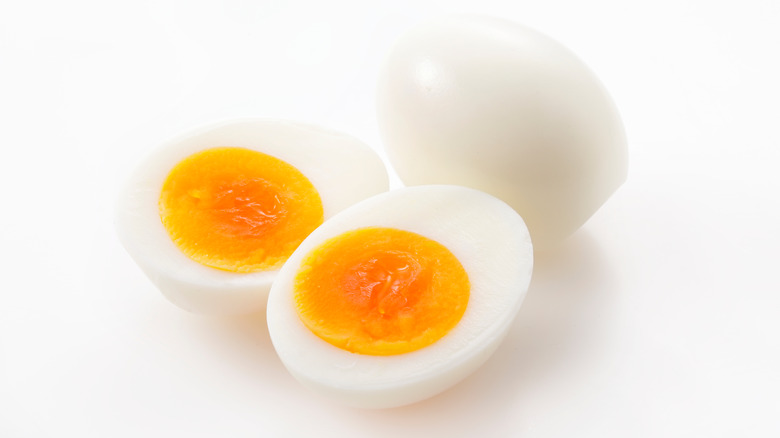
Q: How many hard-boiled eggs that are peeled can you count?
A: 2